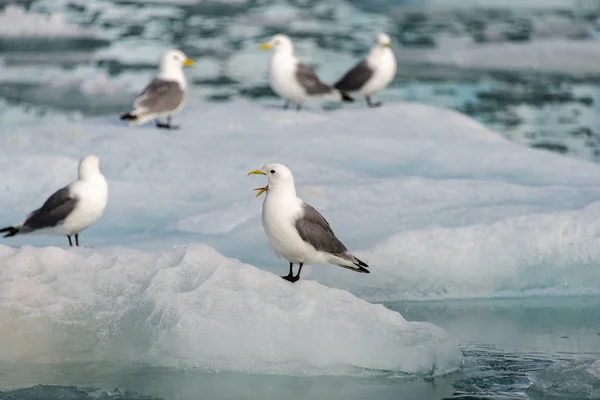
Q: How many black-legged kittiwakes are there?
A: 5